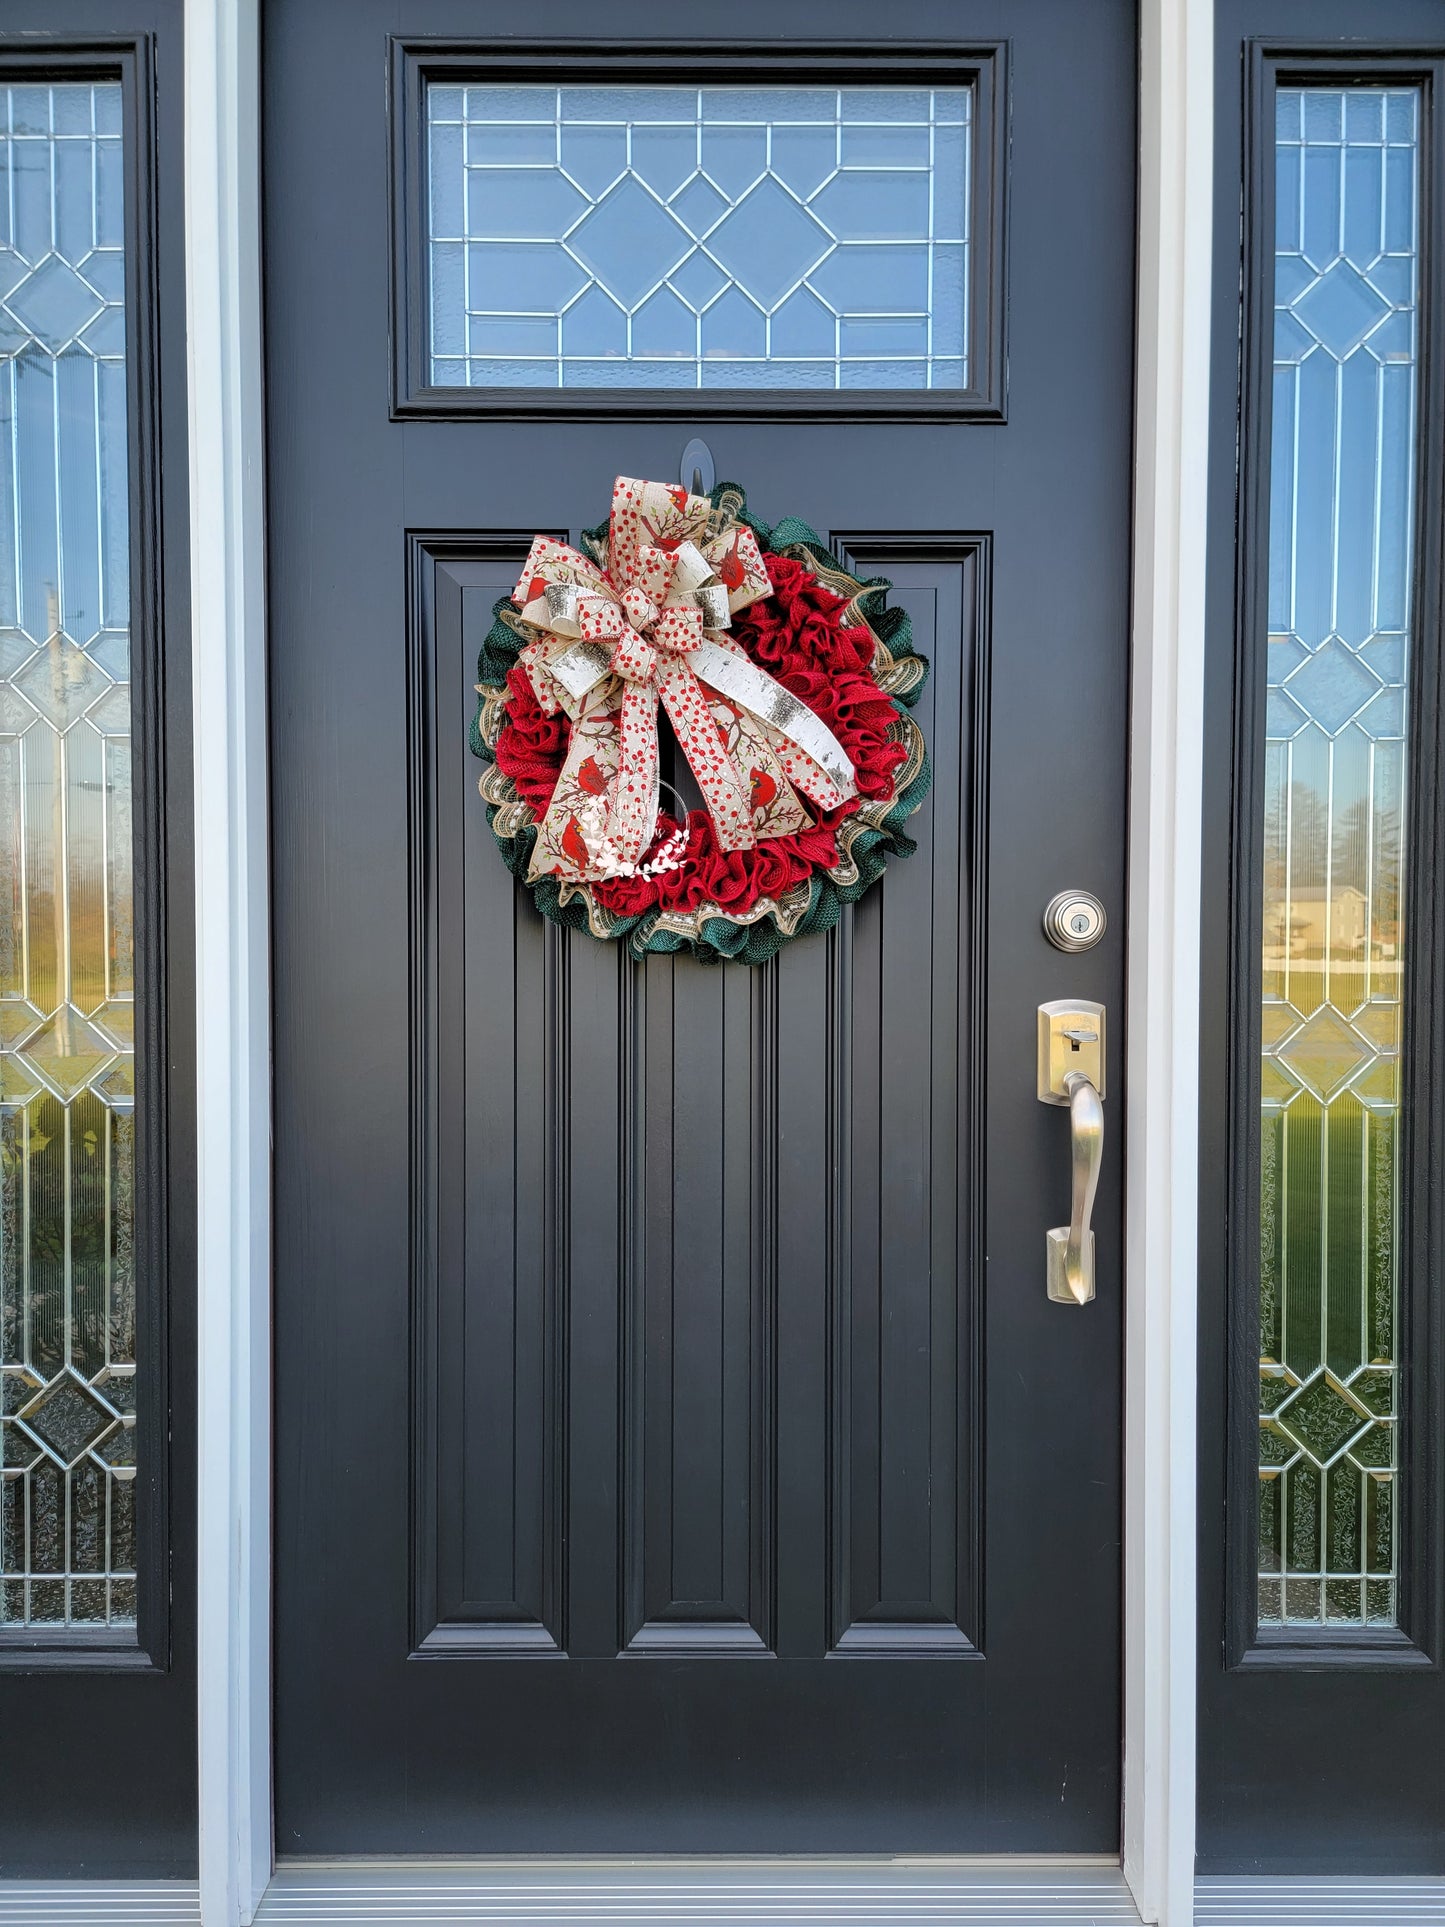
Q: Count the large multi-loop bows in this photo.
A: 1